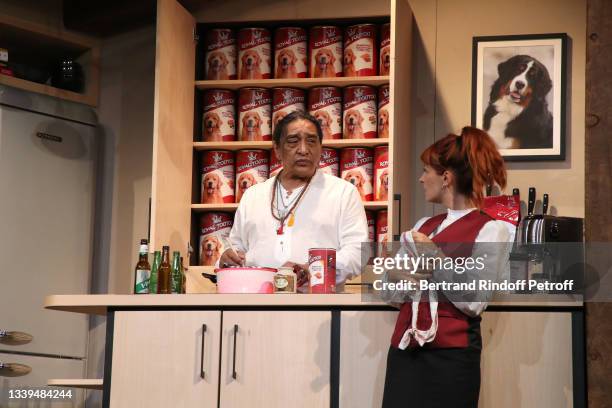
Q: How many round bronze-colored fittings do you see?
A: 2